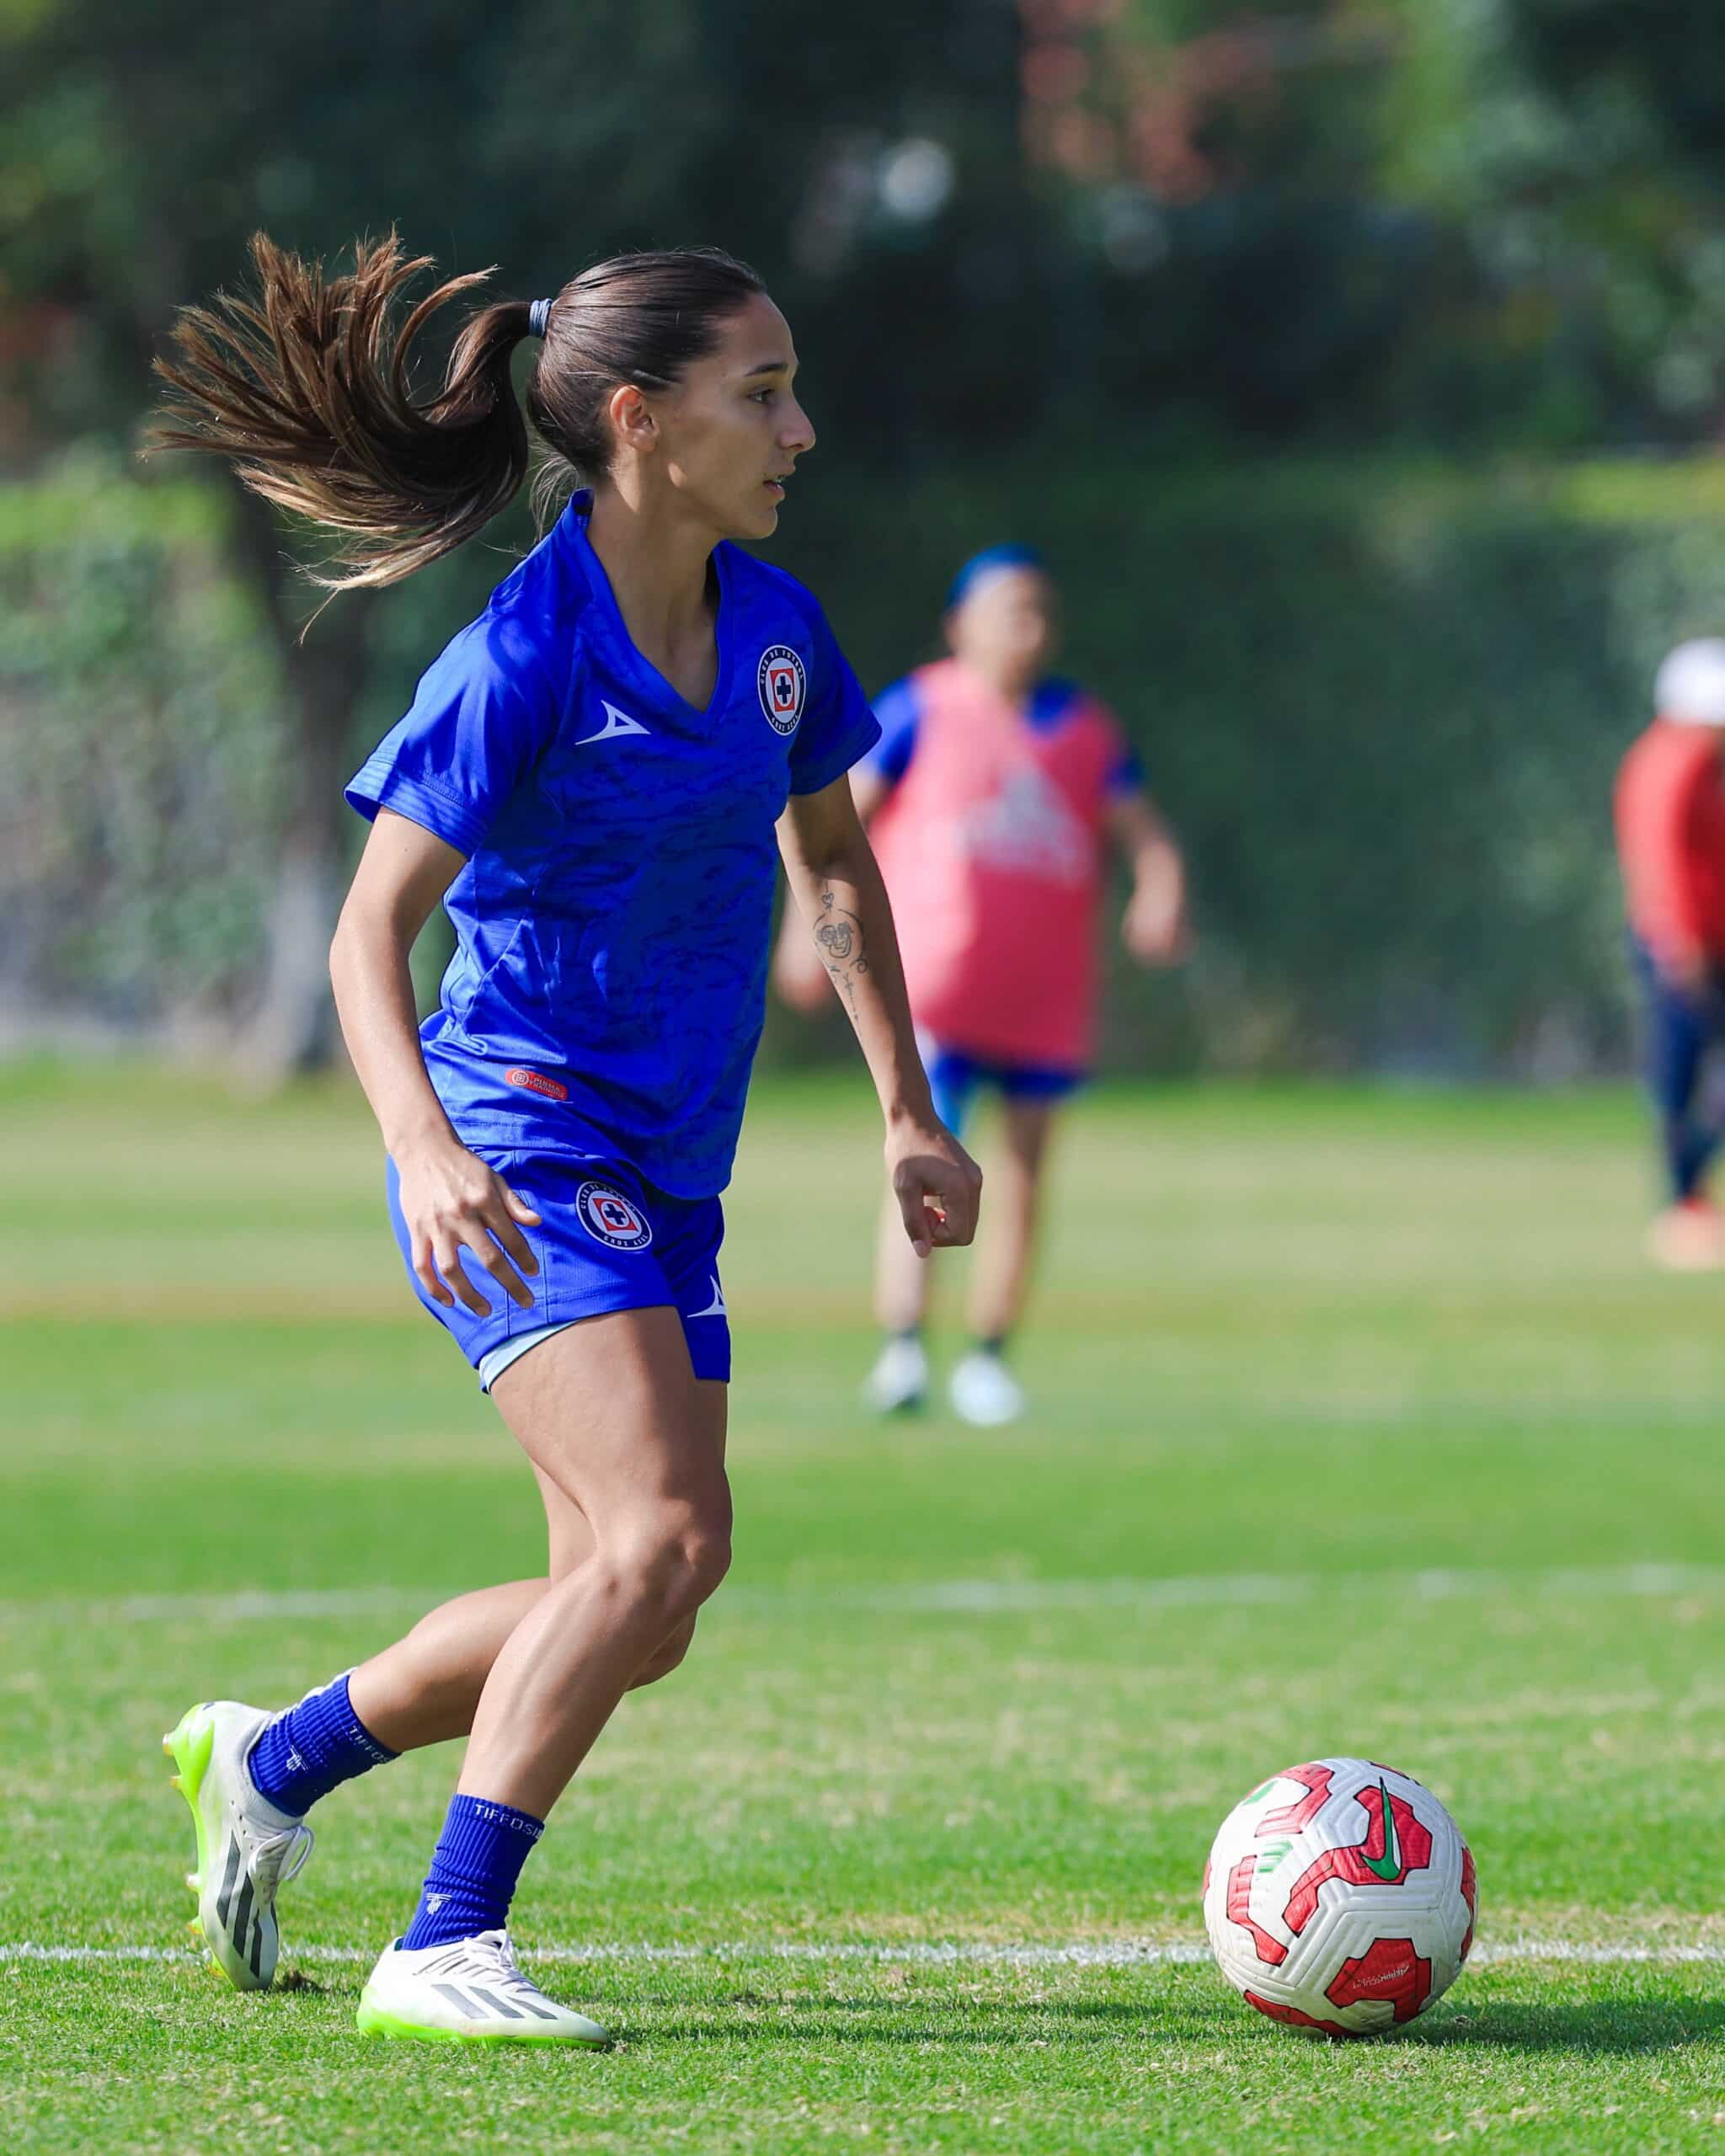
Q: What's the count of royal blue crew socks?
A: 2